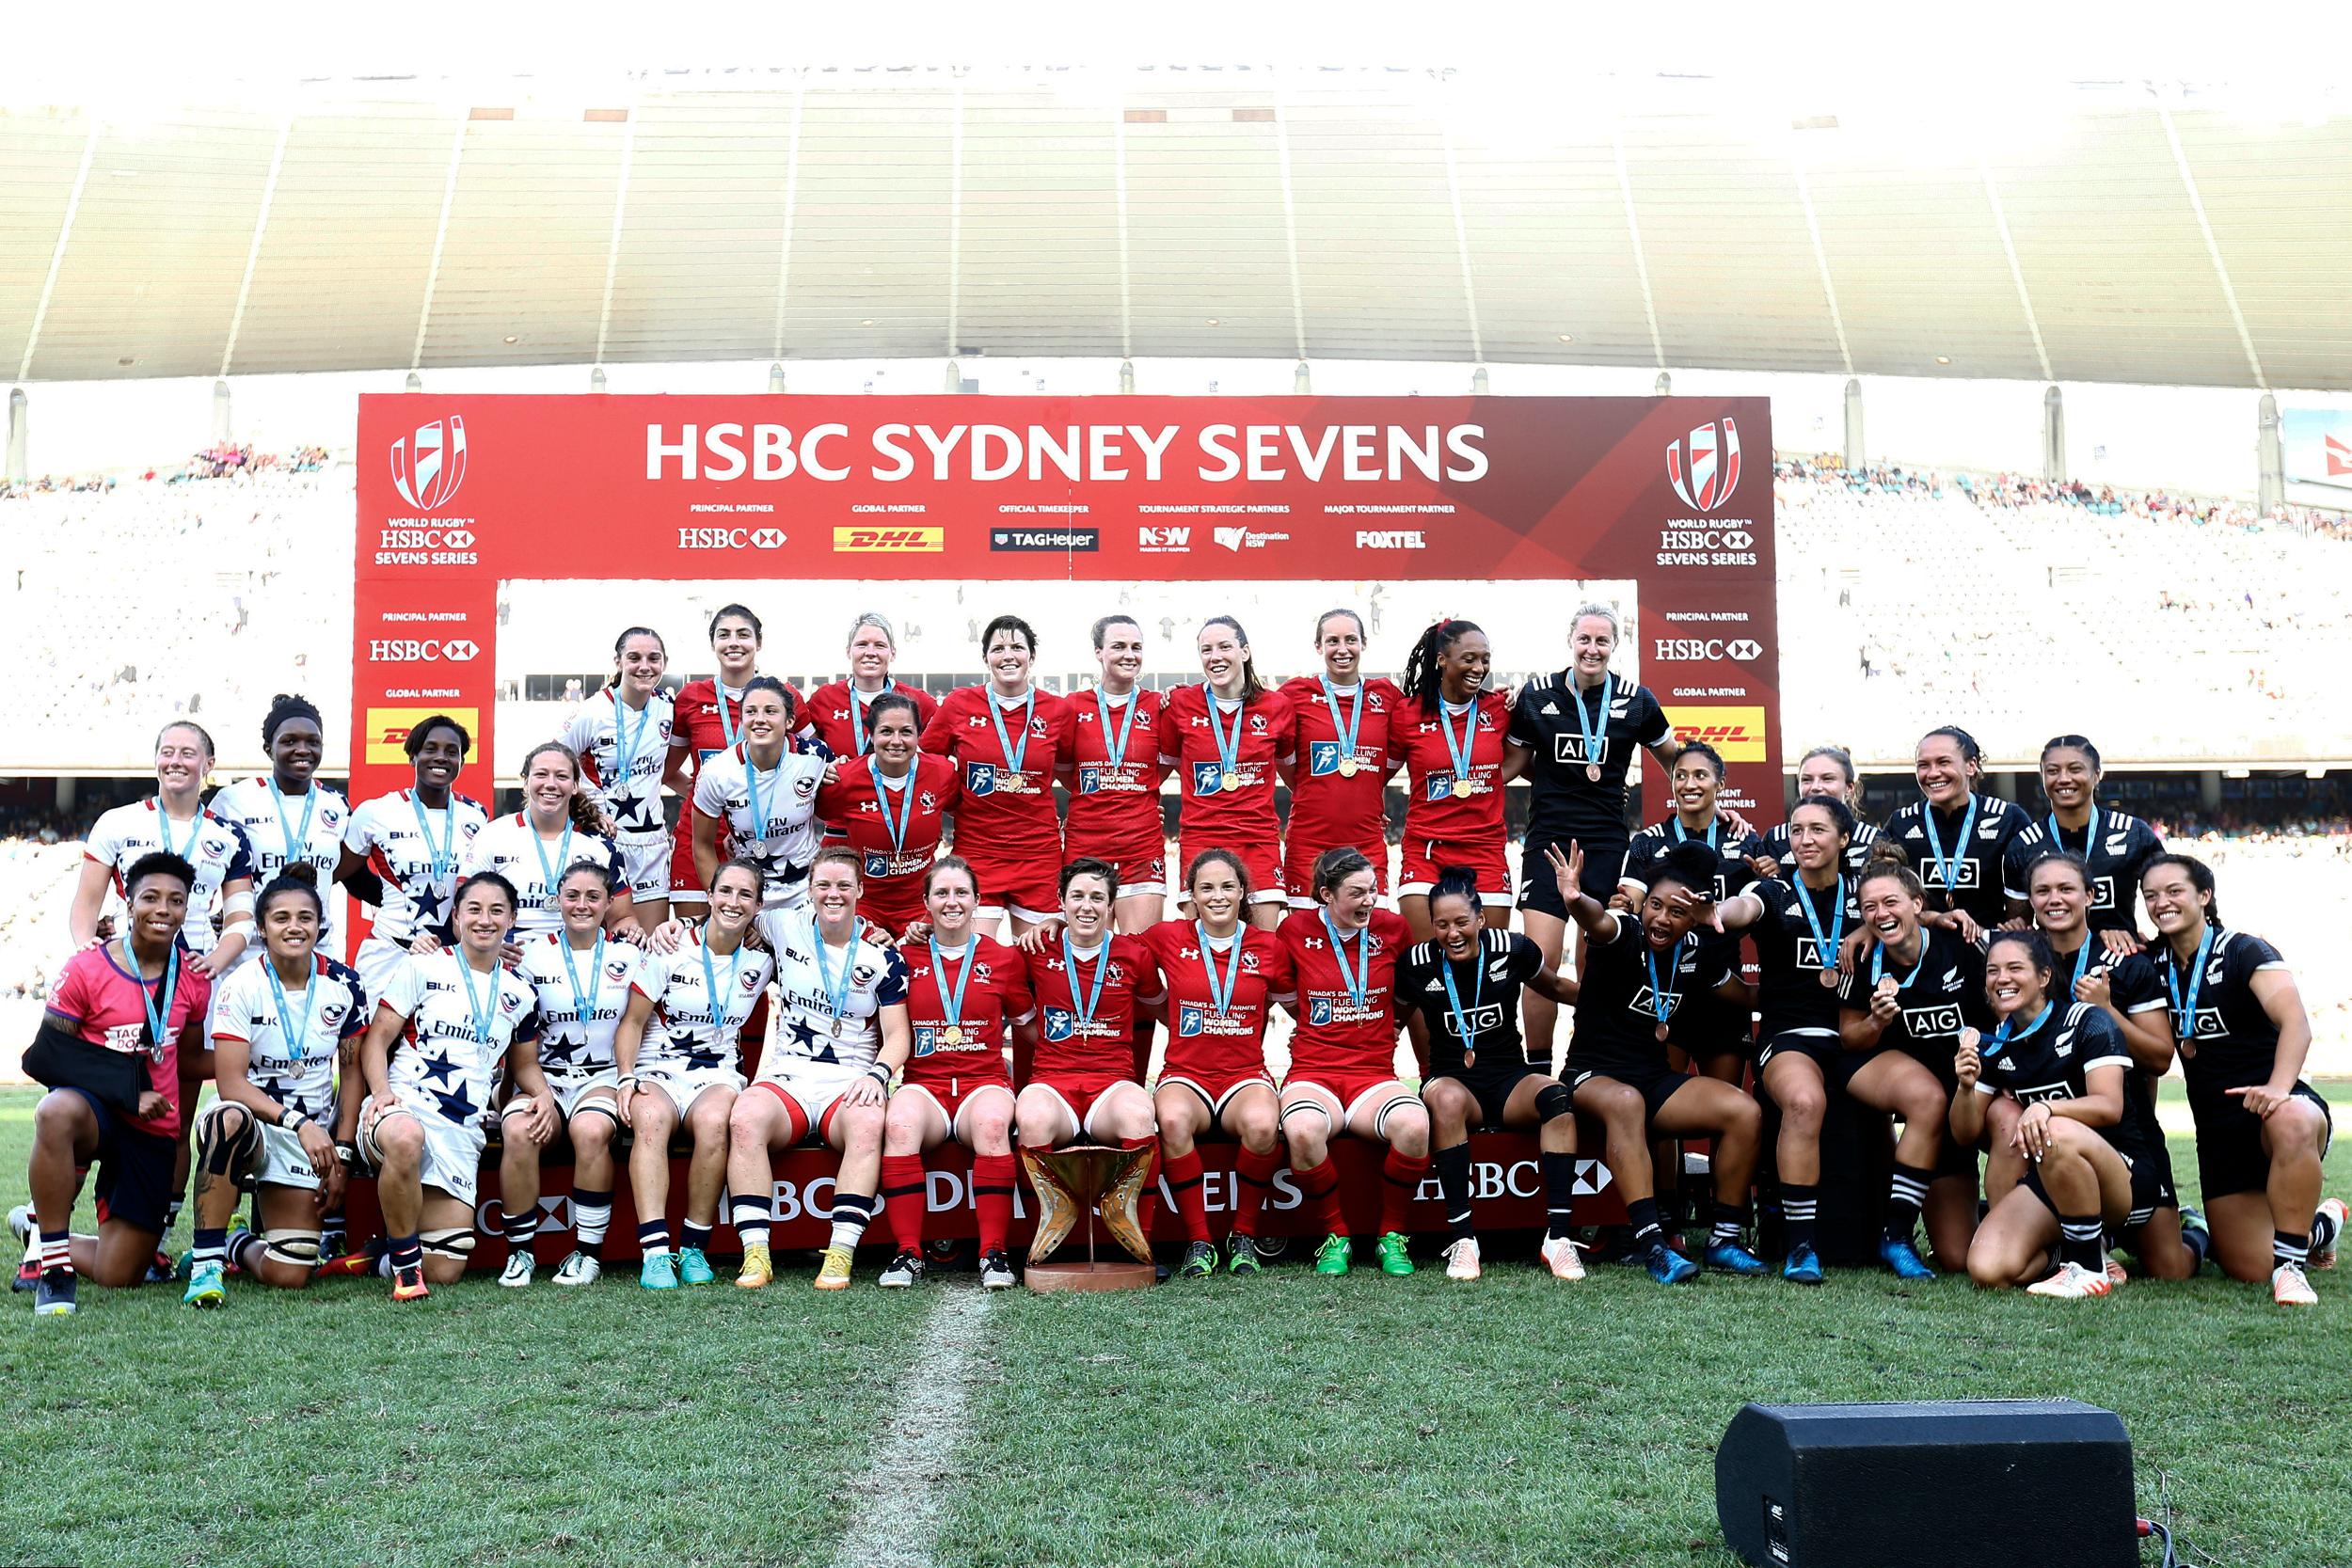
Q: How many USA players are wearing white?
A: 11